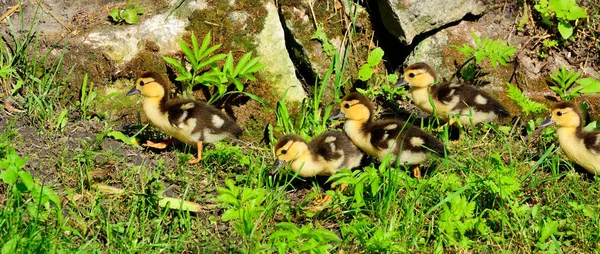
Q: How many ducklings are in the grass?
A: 5